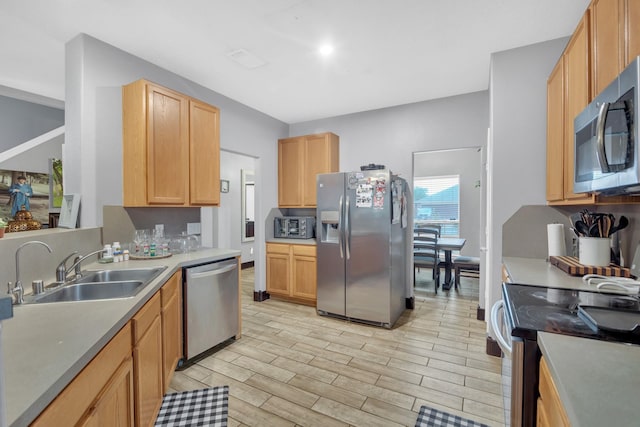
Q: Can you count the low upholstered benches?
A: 1